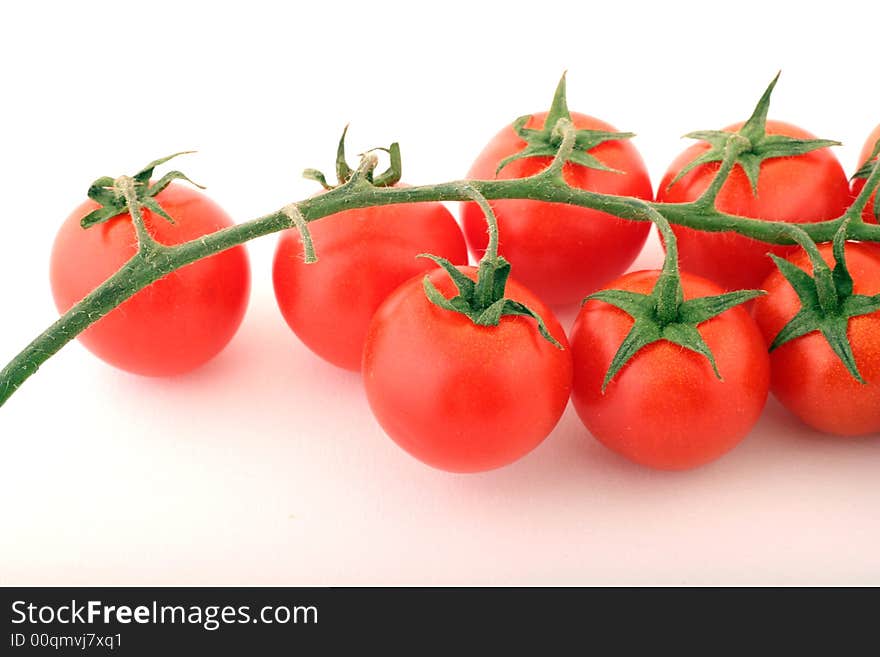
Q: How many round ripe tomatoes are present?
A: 8